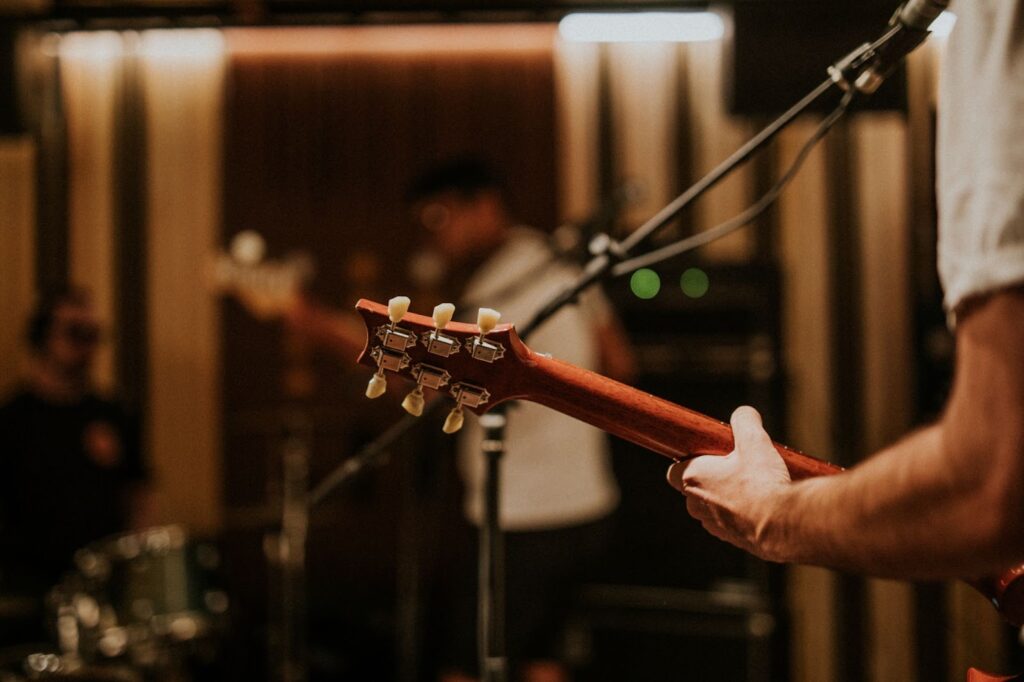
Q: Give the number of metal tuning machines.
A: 6